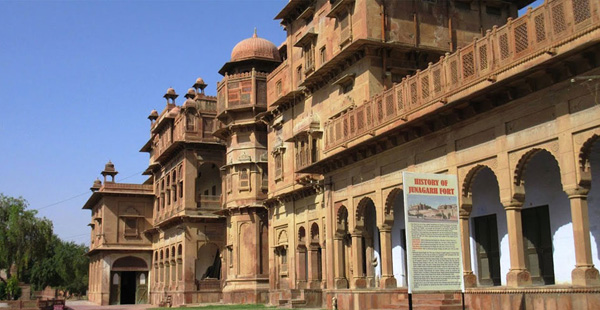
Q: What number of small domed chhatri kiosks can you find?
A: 6